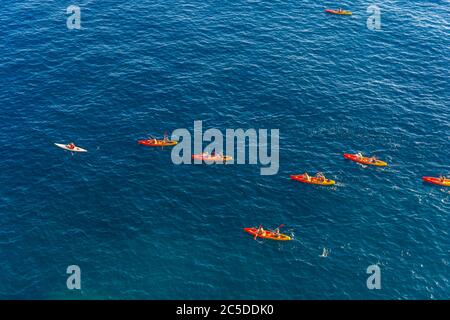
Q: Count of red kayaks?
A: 7